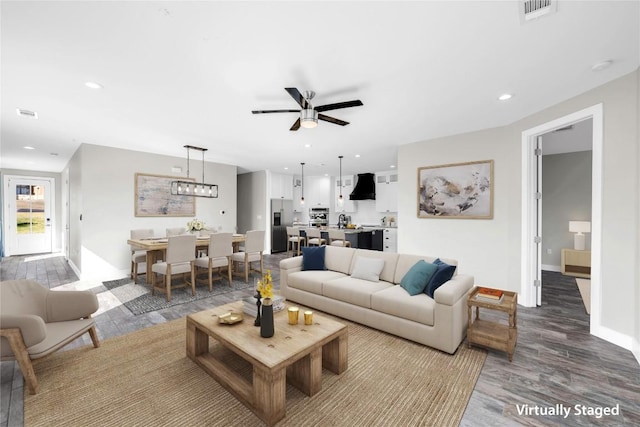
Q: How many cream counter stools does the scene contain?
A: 3